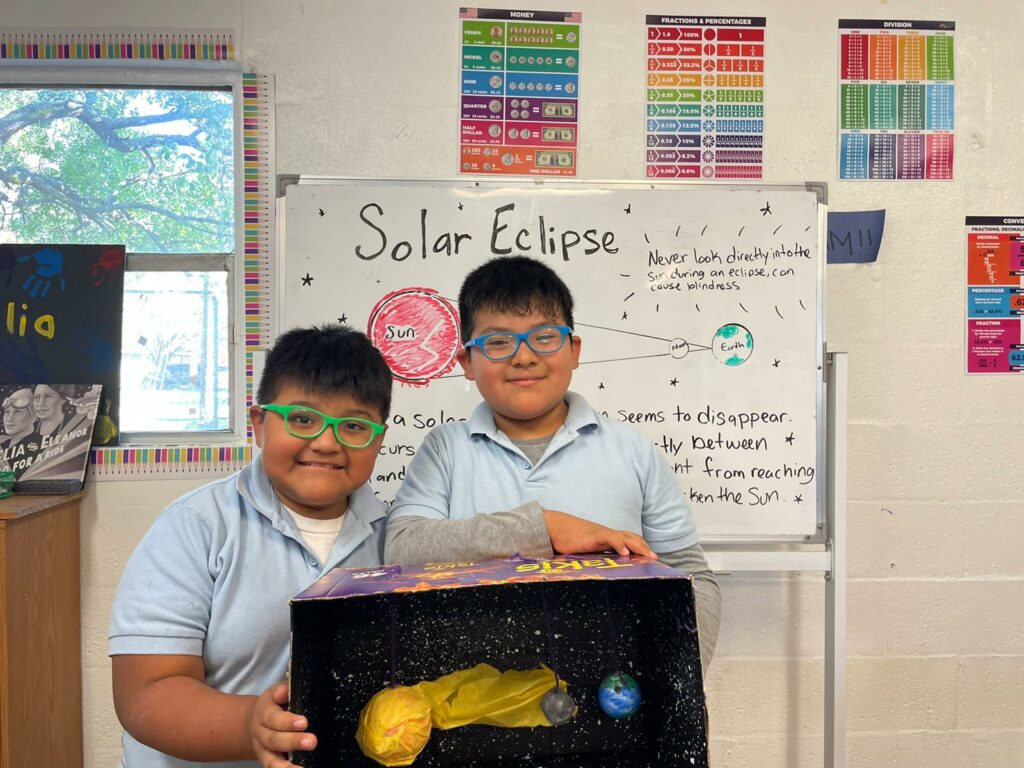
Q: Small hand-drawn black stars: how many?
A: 12